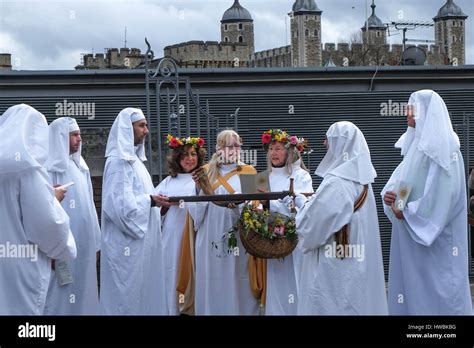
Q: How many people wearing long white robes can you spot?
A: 8